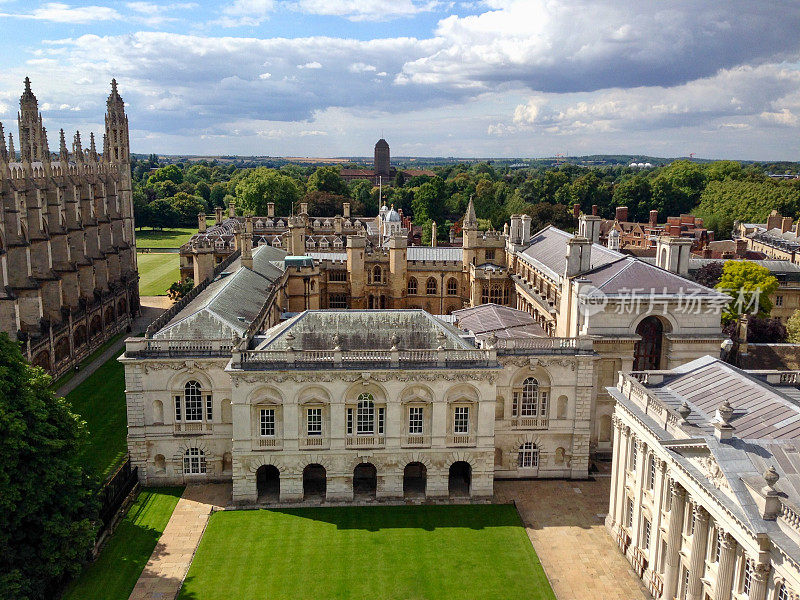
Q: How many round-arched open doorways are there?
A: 5